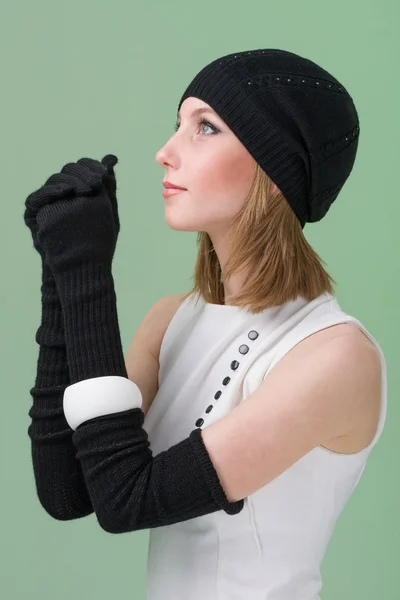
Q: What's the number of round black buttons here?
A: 7